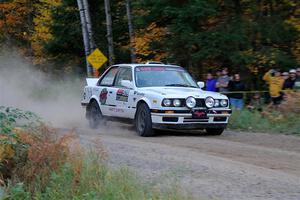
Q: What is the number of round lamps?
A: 6